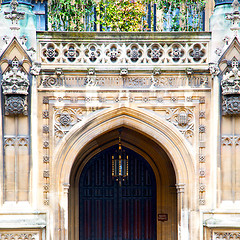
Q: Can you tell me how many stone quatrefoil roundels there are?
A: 8